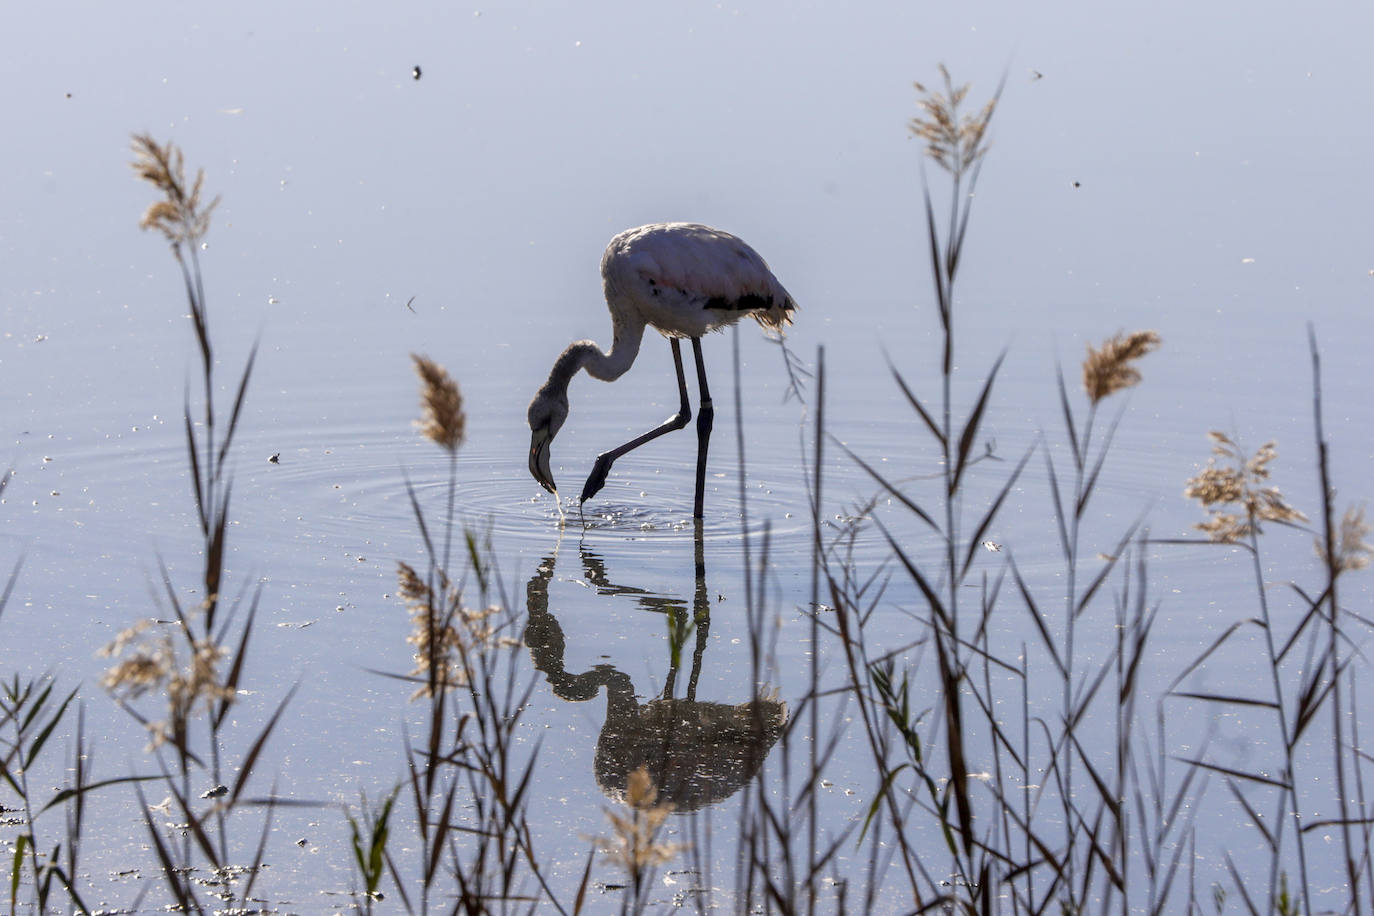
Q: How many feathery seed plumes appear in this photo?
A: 9